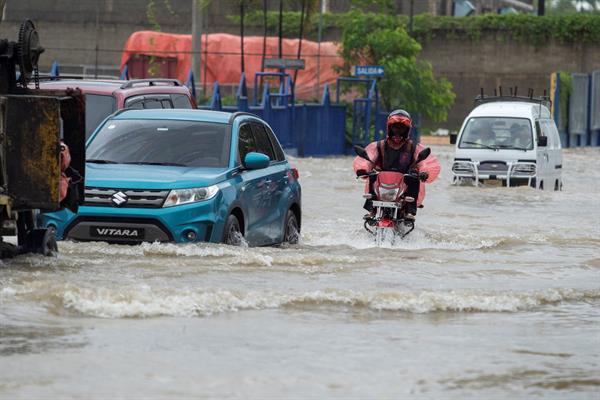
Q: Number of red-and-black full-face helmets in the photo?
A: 1